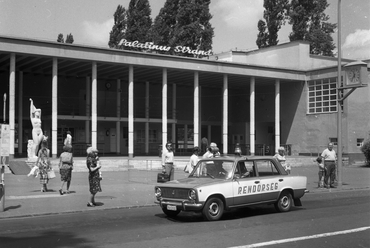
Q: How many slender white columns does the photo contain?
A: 9